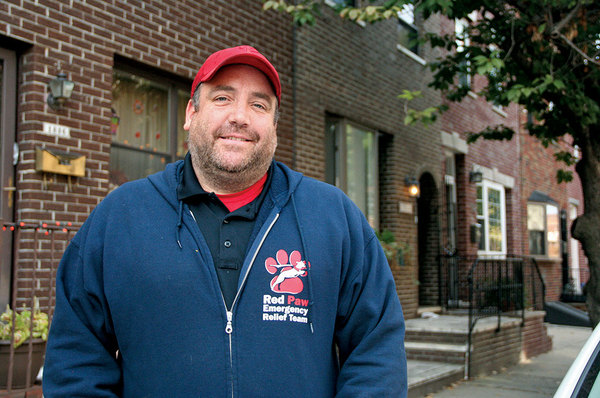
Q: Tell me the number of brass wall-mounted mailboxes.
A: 1